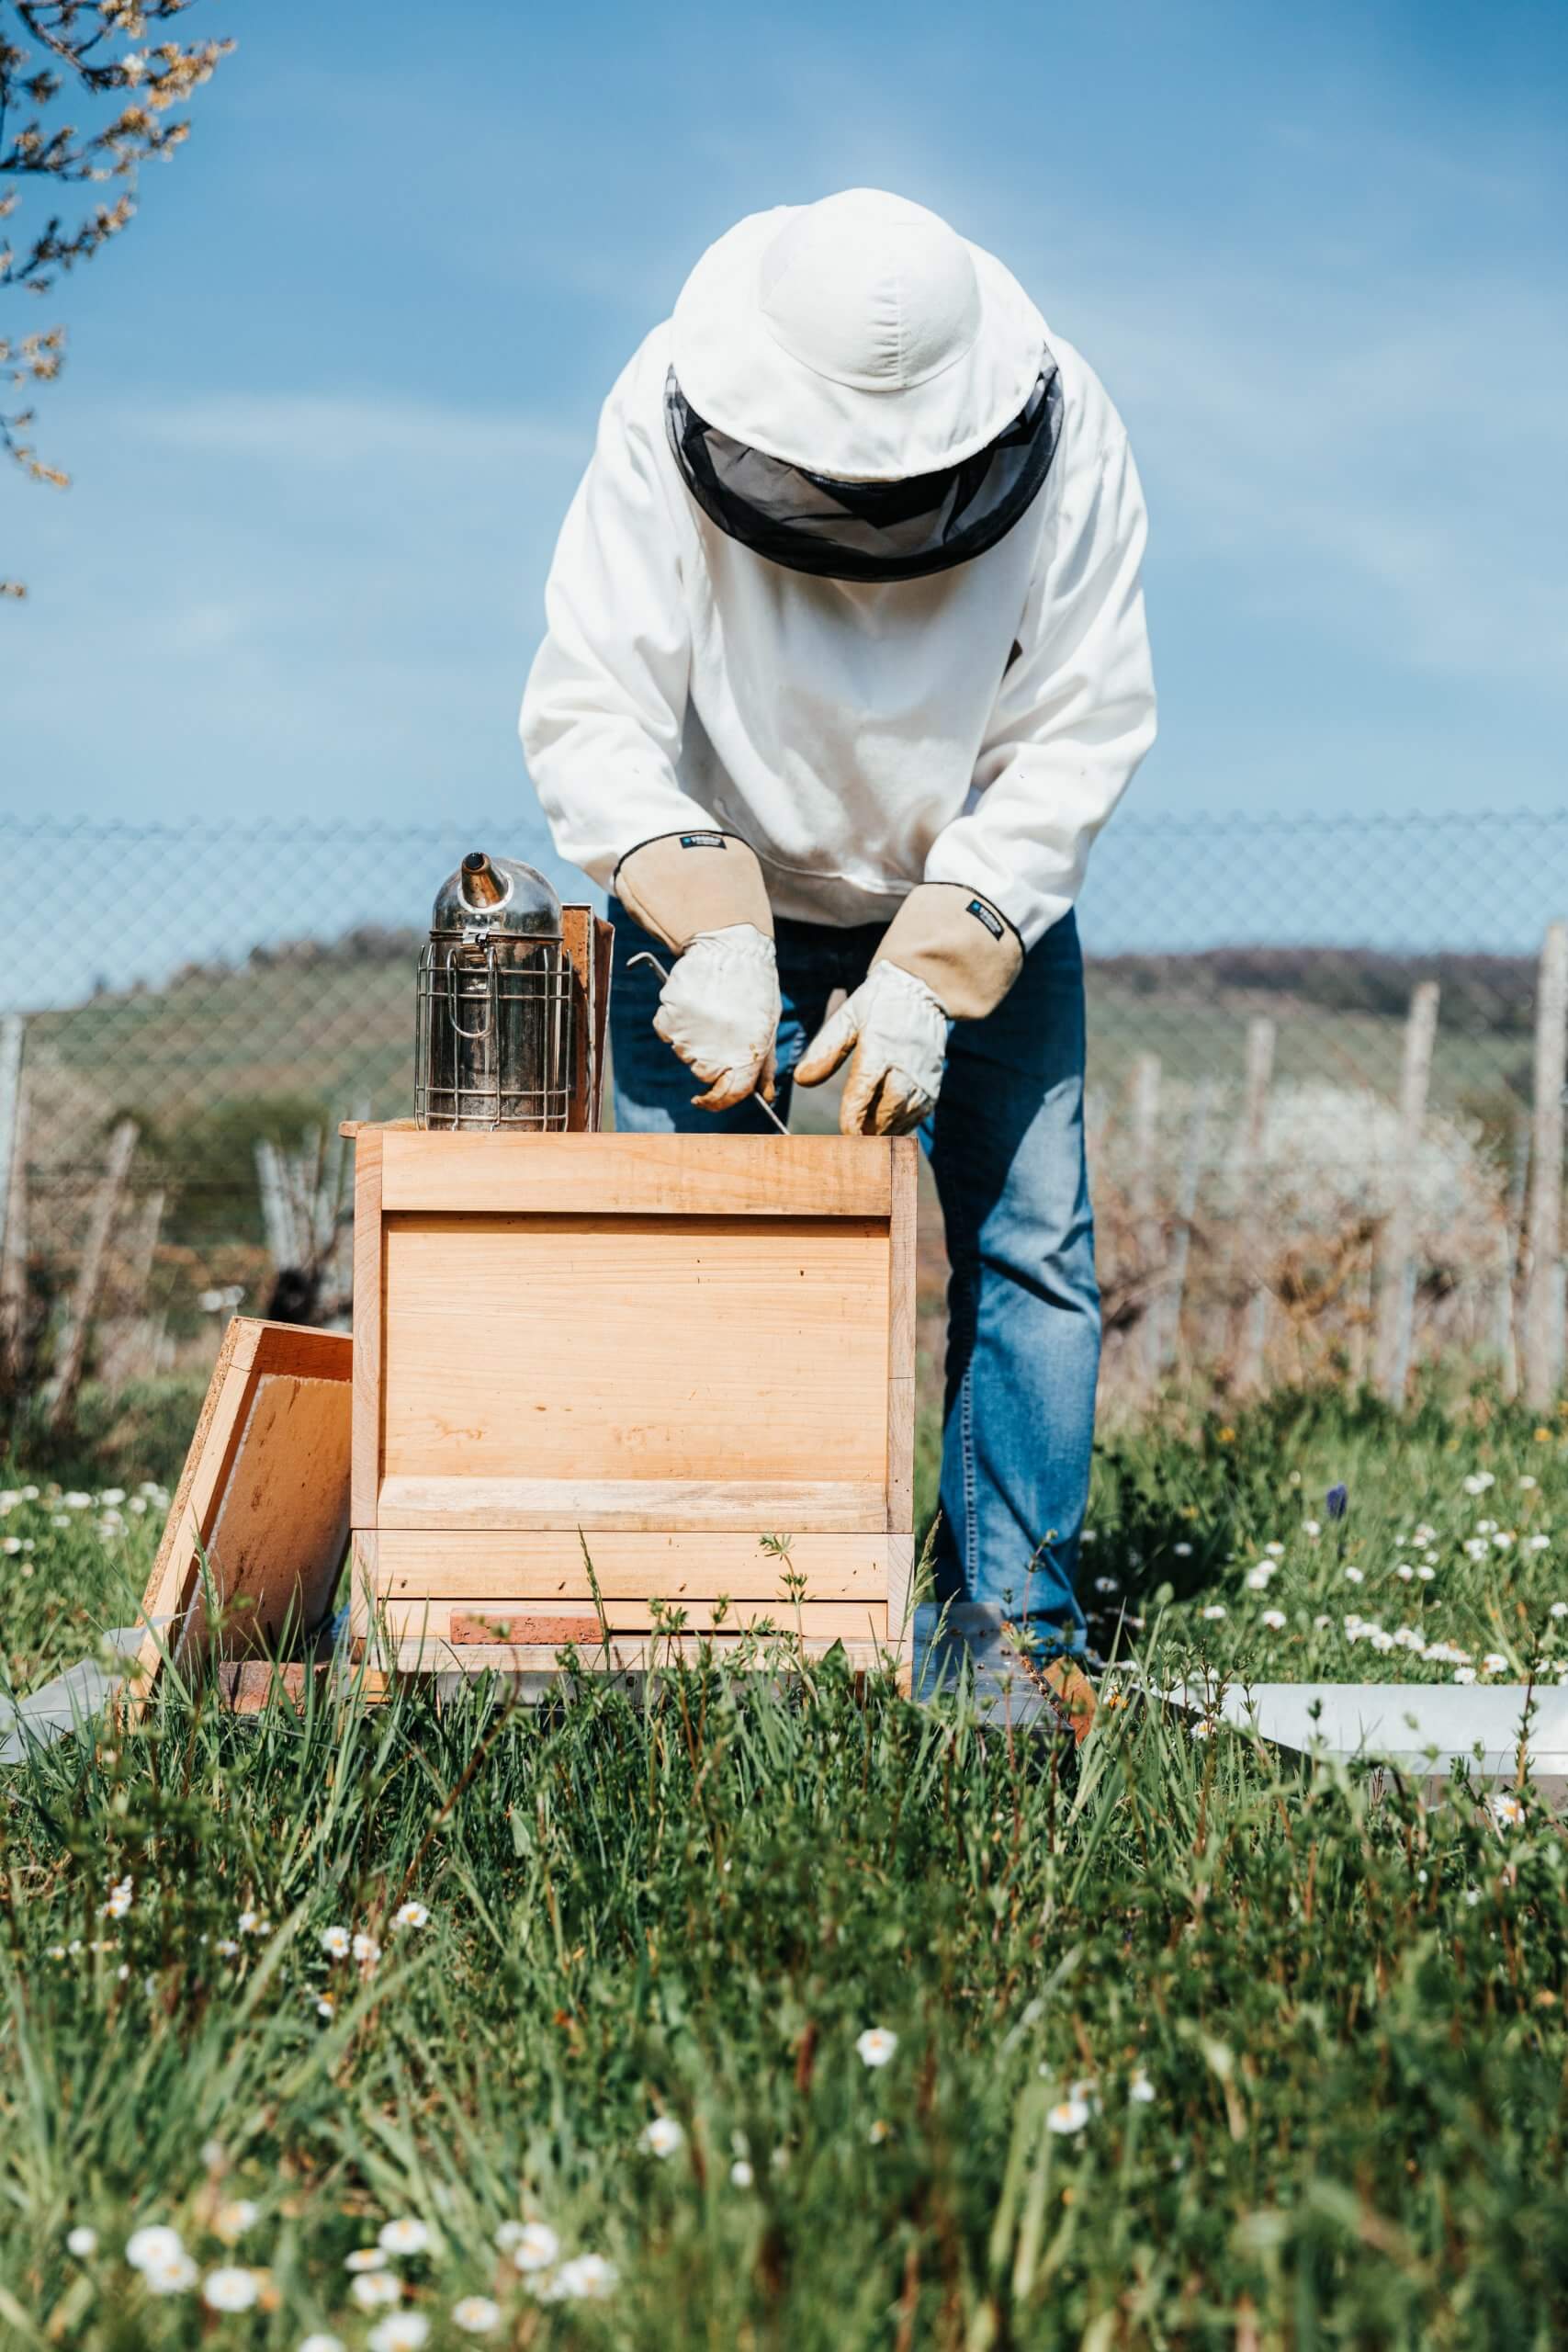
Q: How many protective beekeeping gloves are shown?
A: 2